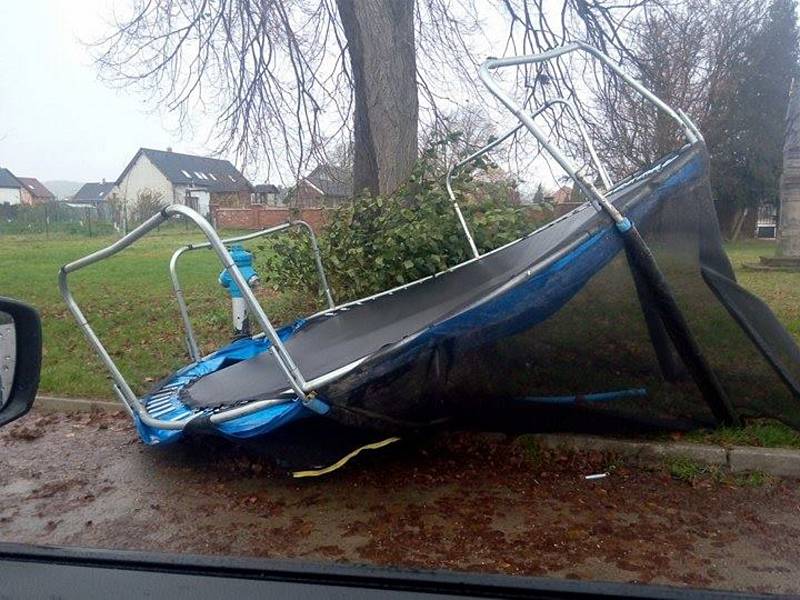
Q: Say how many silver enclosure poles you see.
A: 4